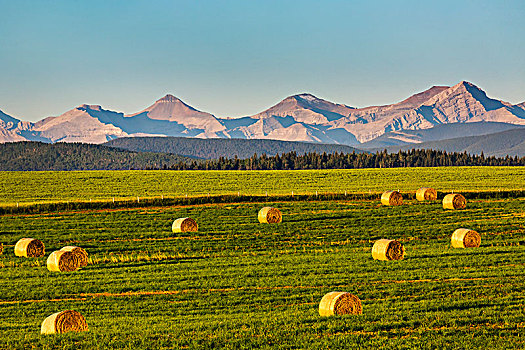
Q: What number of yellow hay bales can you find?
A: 12